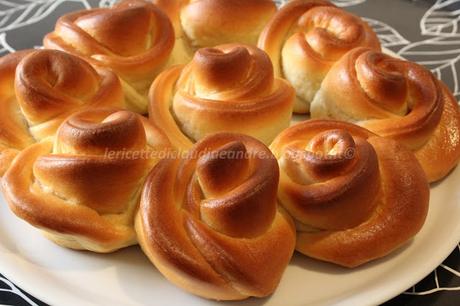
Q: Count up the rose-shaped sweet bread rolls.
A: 9